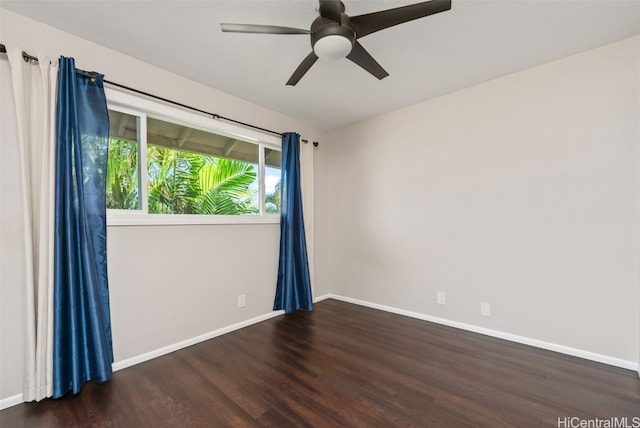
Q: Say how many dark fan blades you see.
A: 5